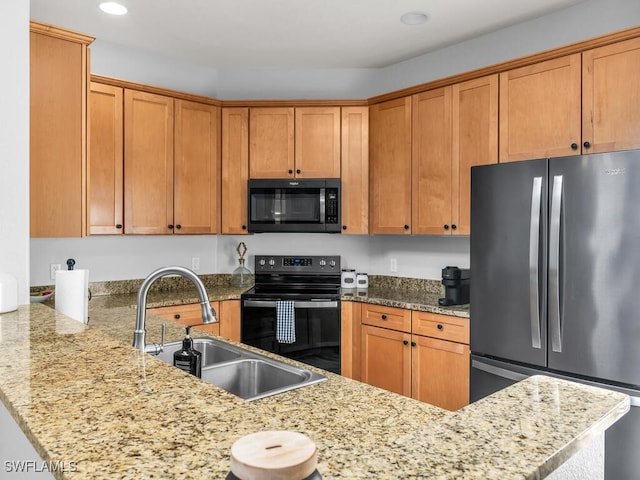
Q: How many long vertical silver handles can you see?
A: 2